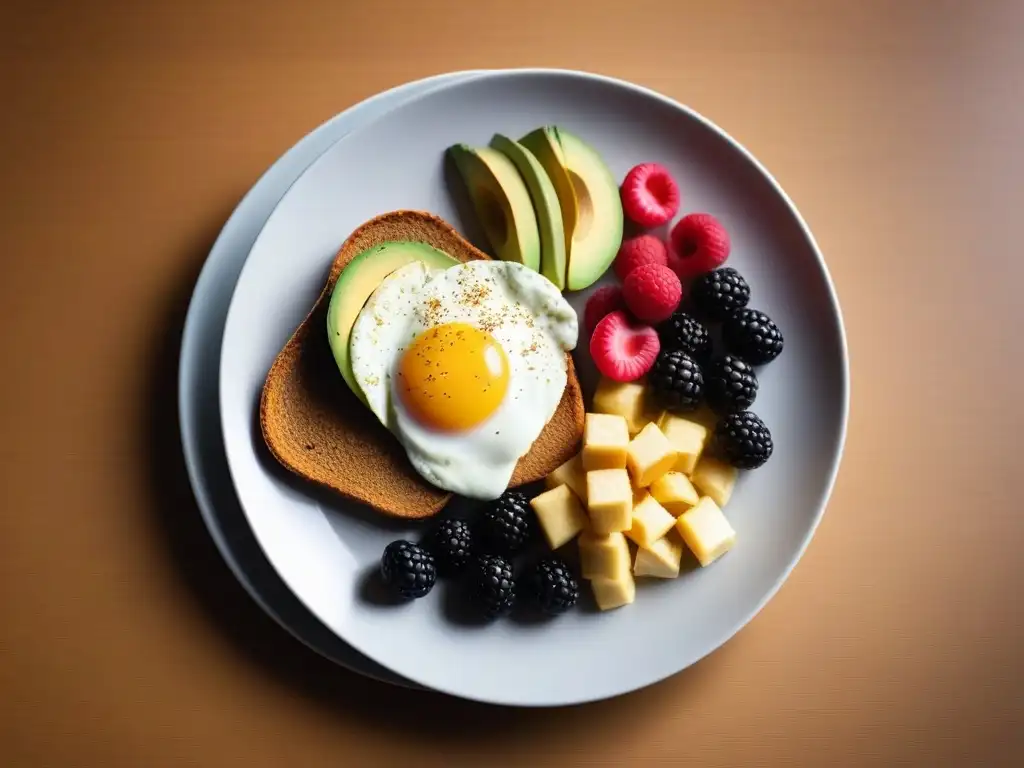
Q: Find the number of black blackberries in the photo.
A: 11